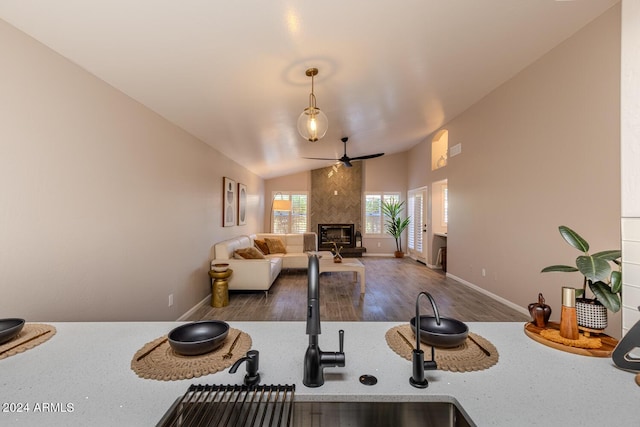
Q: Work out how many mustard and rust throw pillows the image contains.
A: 3